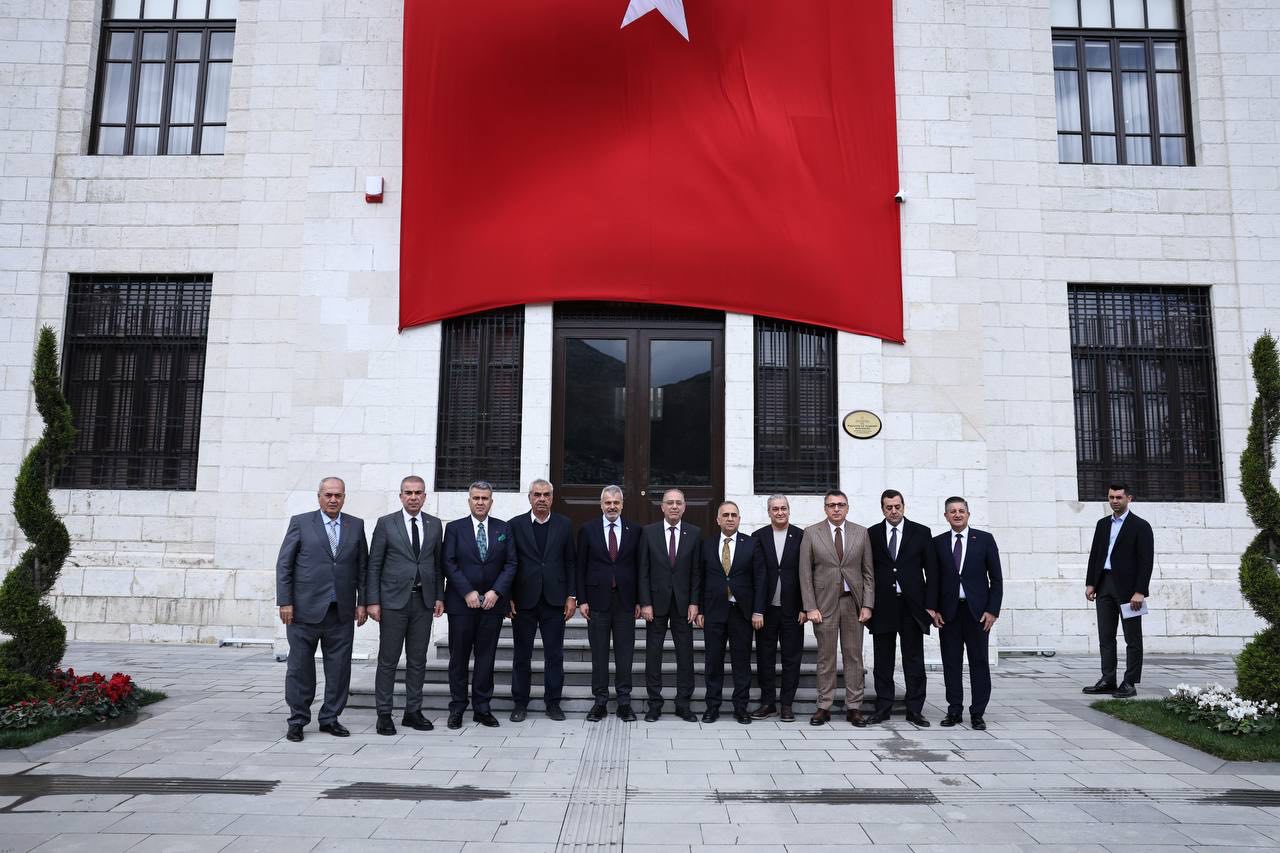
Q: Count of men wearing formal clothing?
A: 12